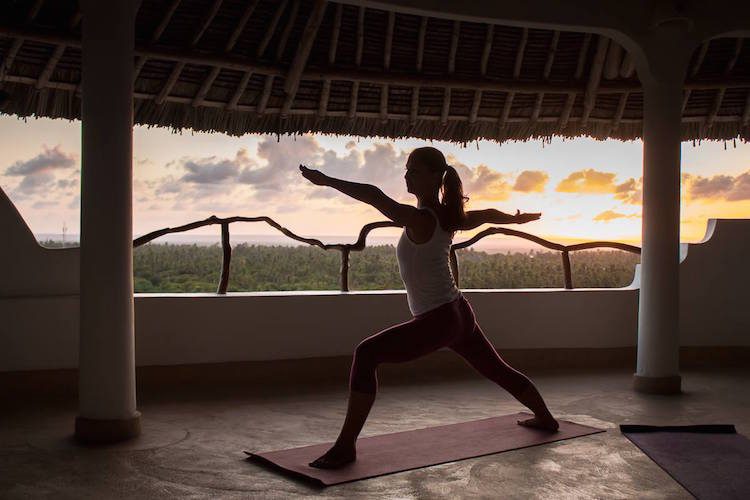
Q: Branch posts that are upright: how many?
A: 4